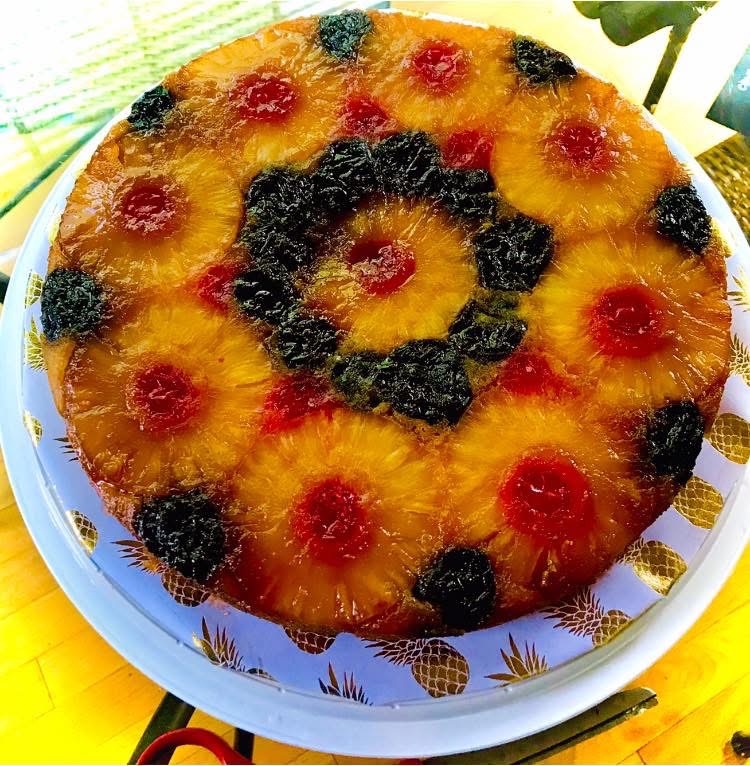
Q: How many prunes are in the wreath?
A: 11